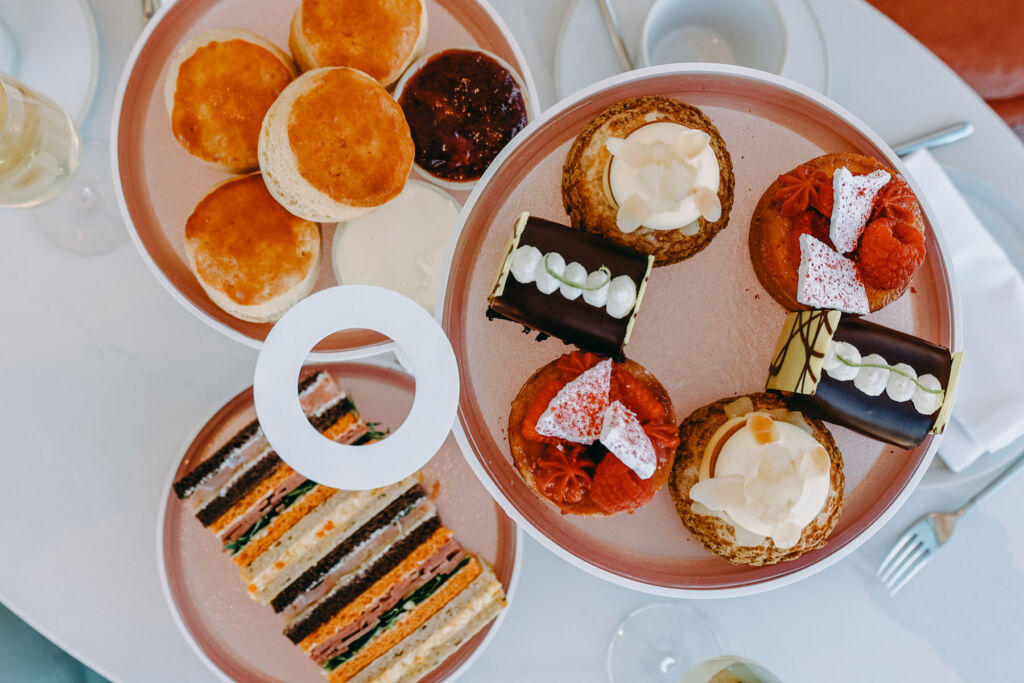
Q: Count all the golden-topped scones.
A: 4